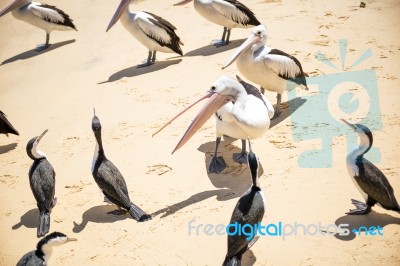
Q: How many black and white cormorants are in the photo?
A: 5